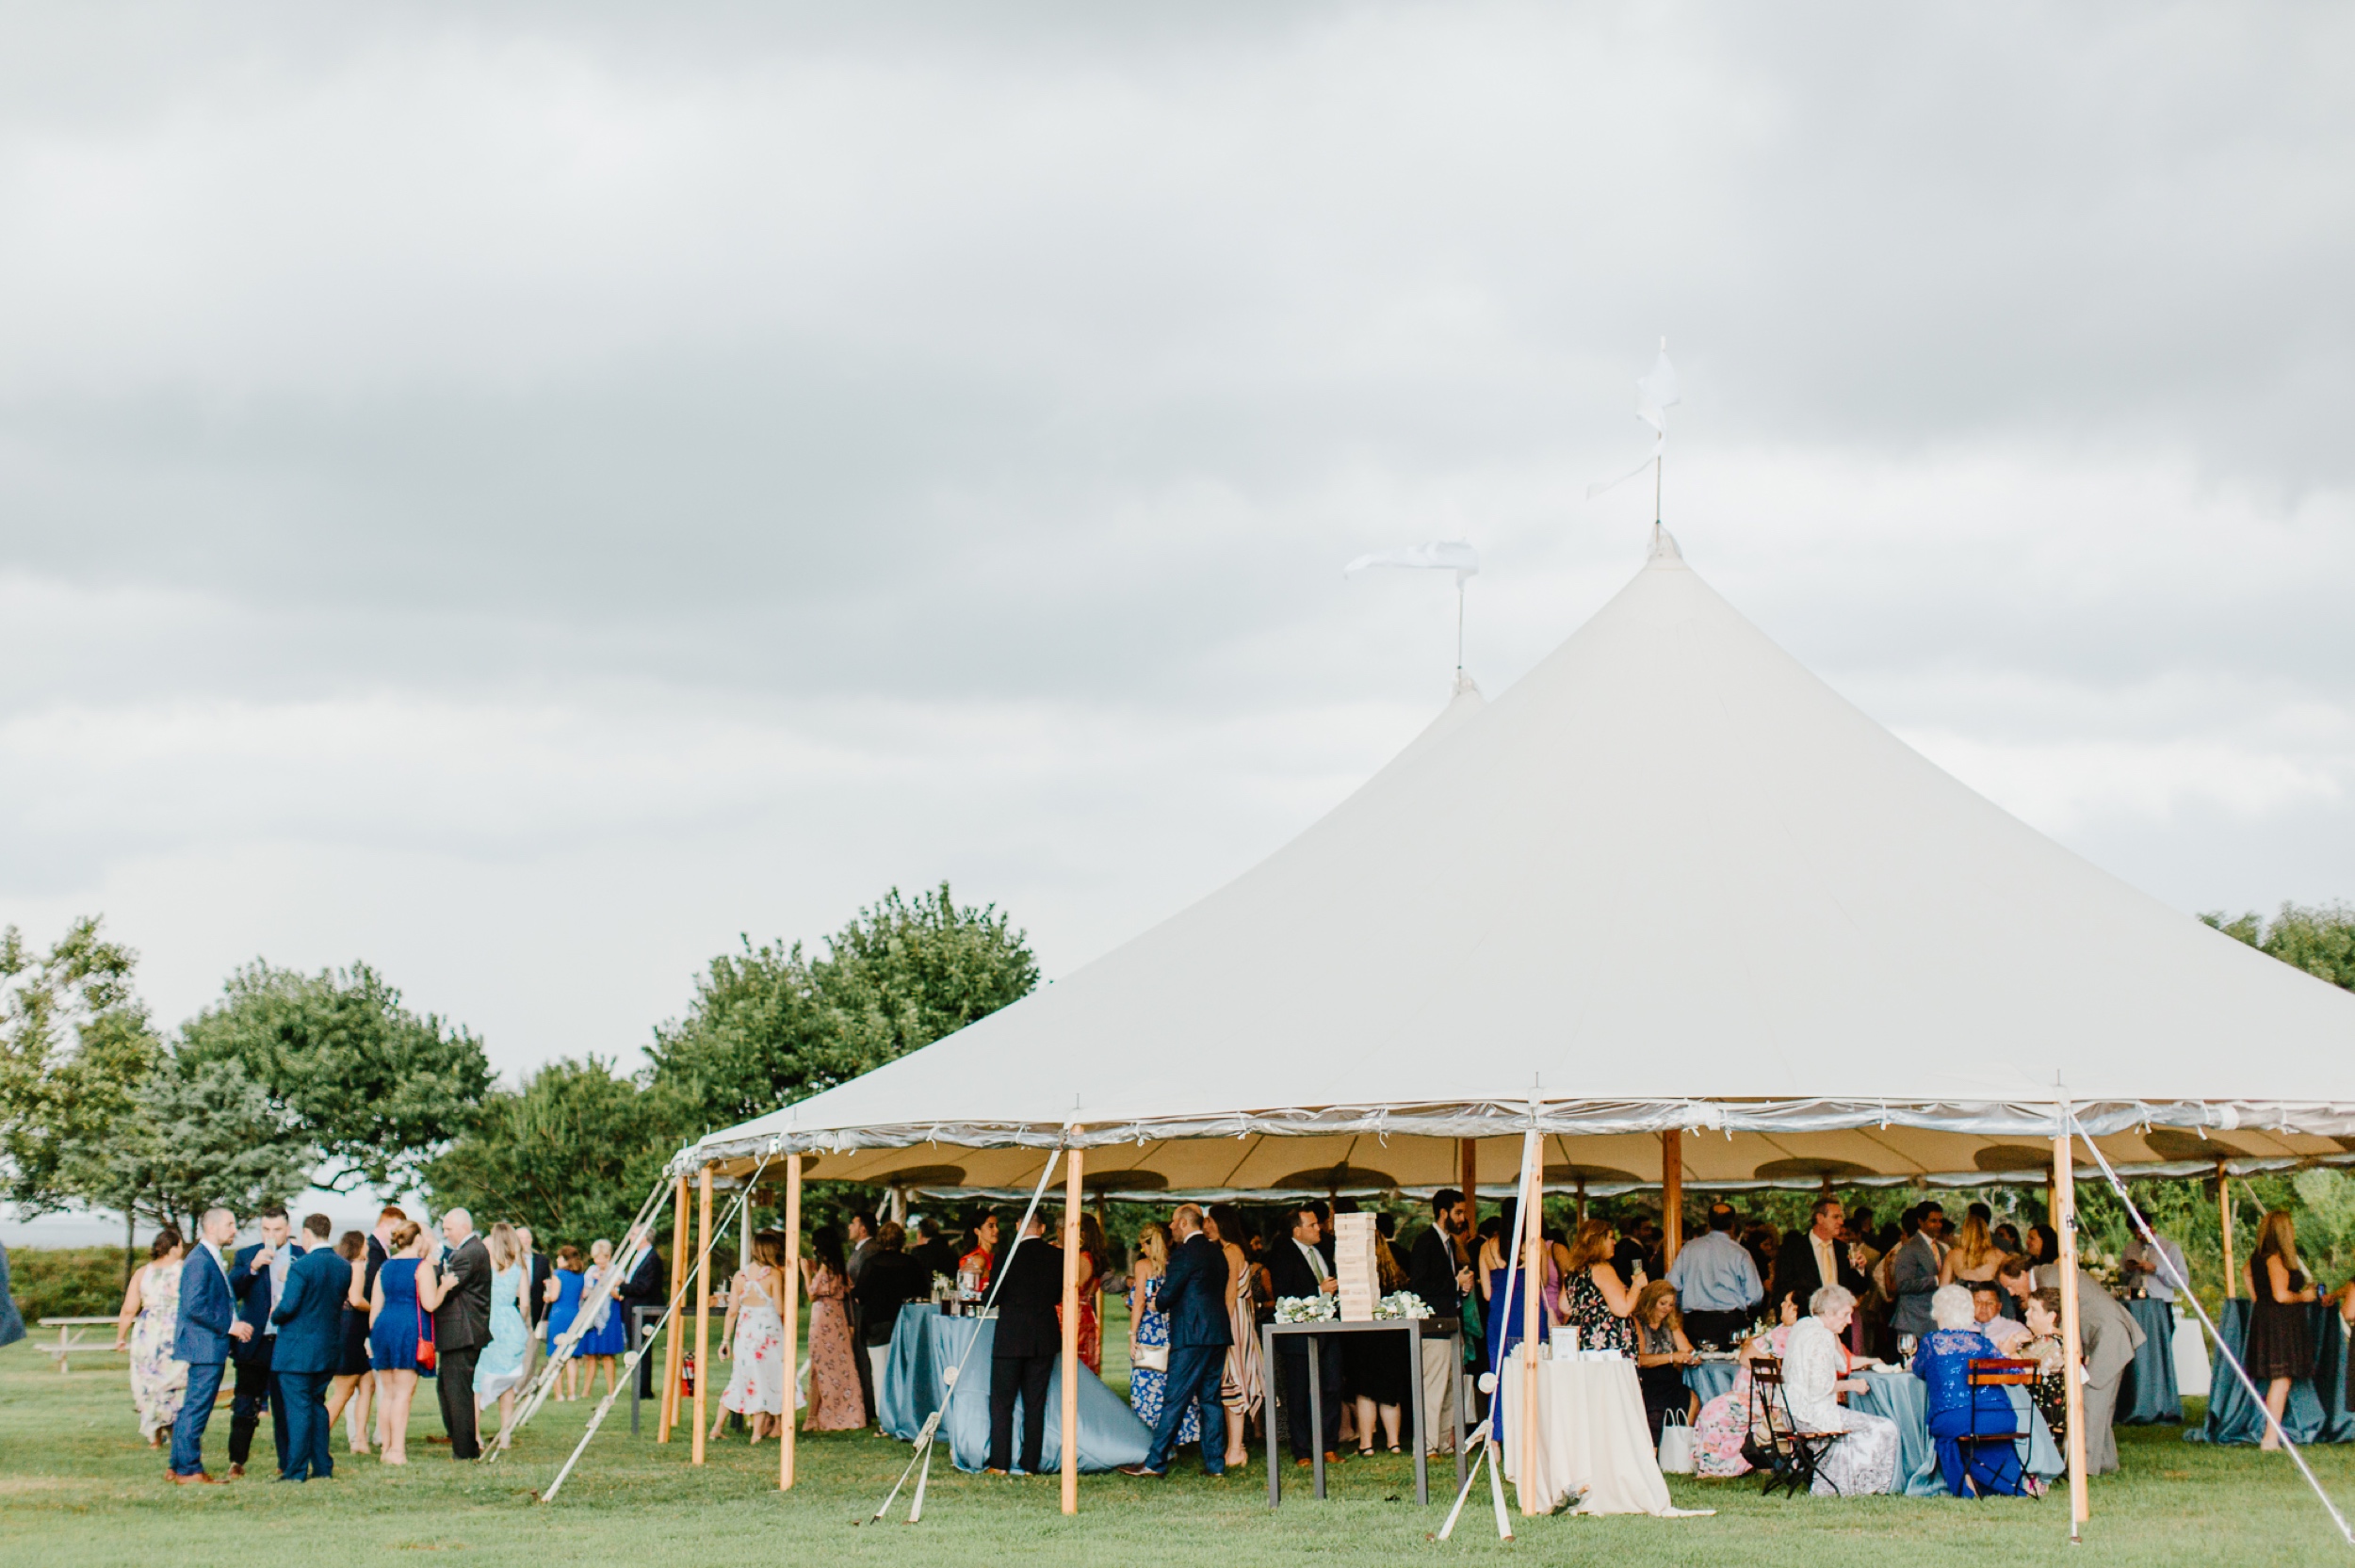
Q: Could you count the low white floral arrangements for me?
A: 2